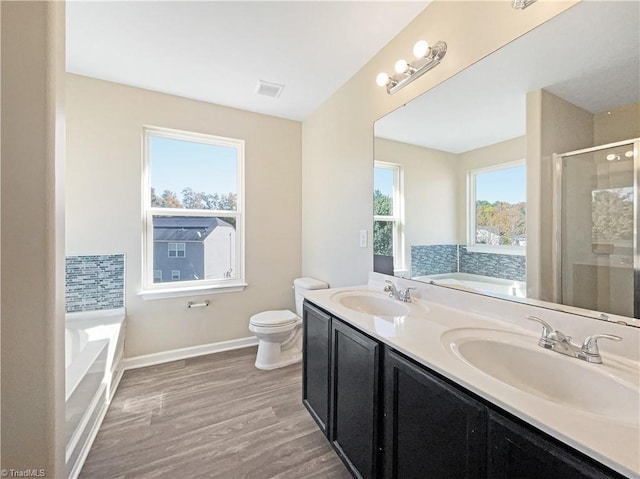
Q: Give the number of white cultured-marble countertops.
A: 1